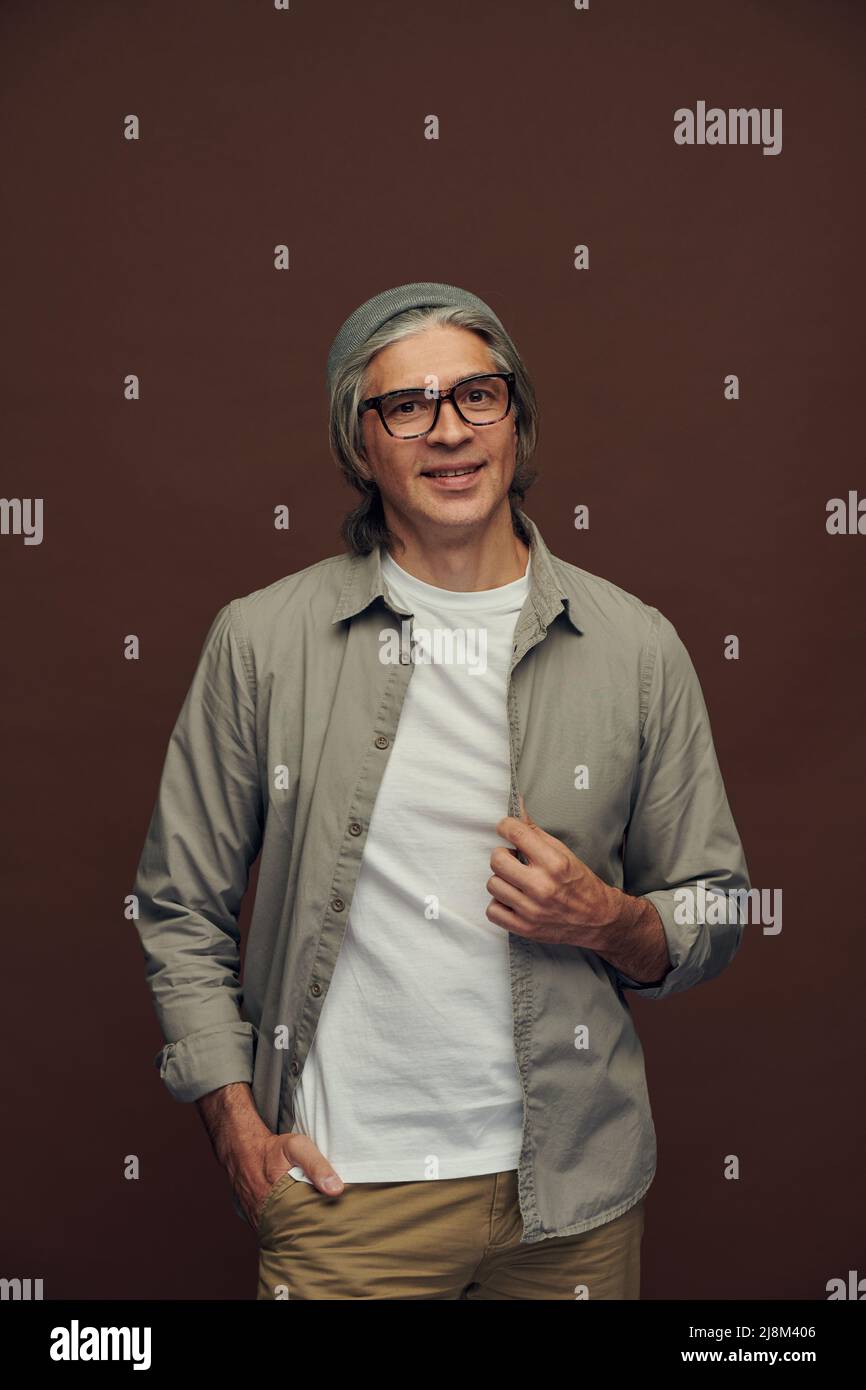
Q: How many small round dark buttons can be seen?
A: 6